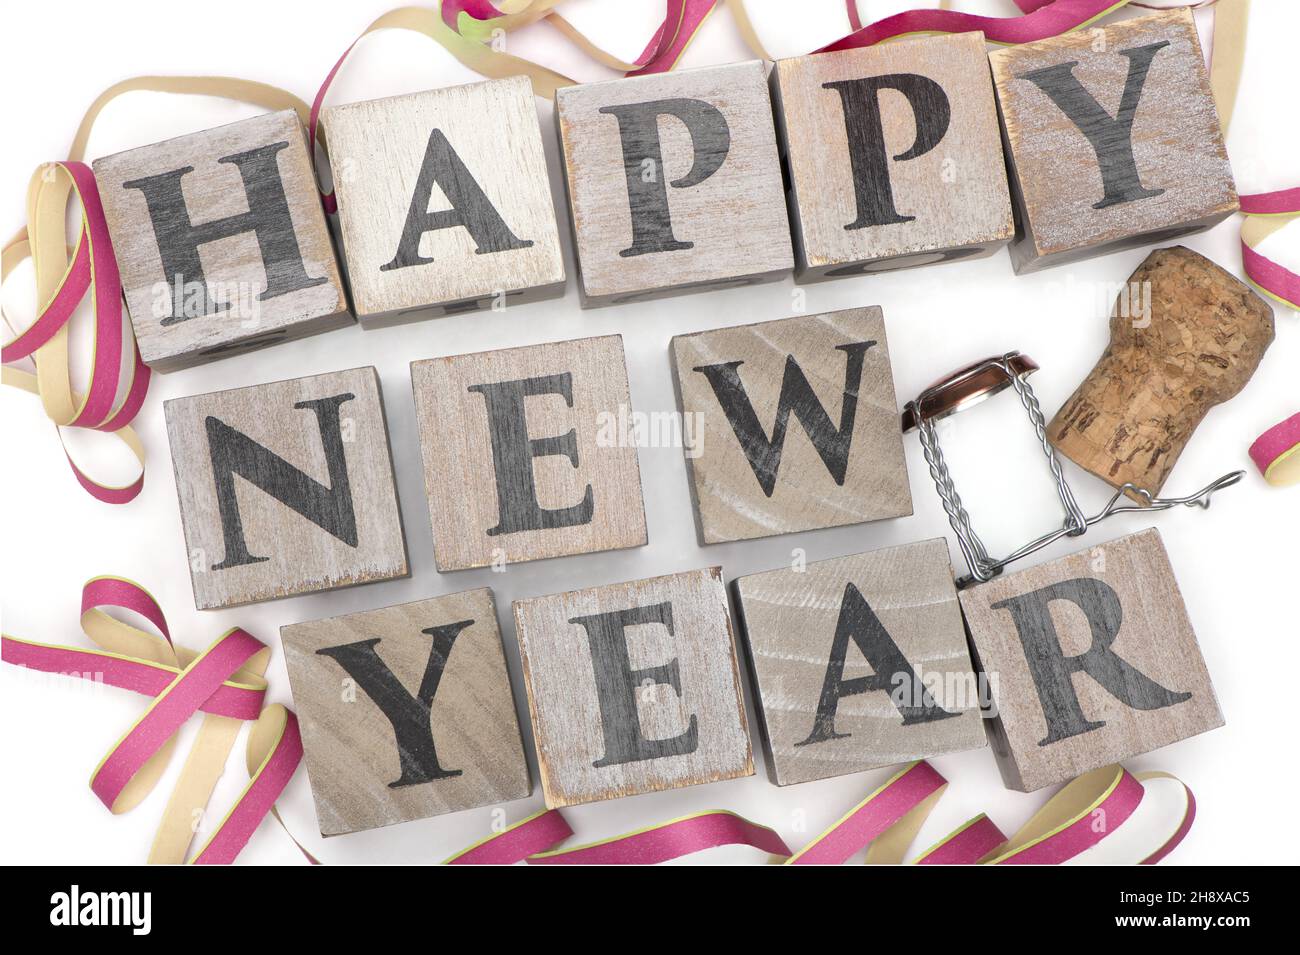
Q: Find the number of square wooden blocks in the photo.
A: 12